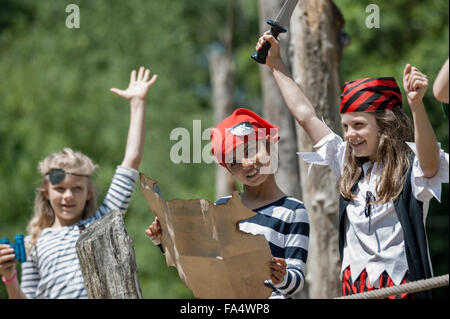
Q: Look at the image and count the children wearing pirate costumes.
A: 3